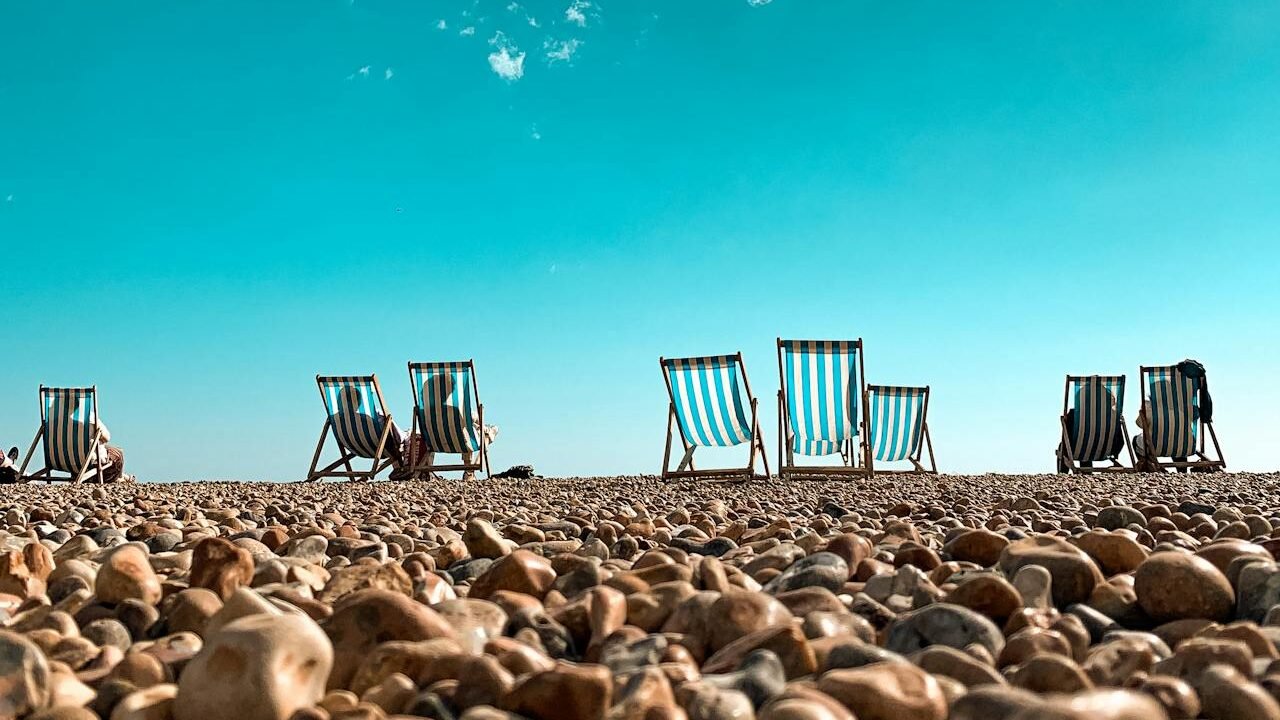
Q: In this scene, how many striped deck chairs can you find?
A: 8